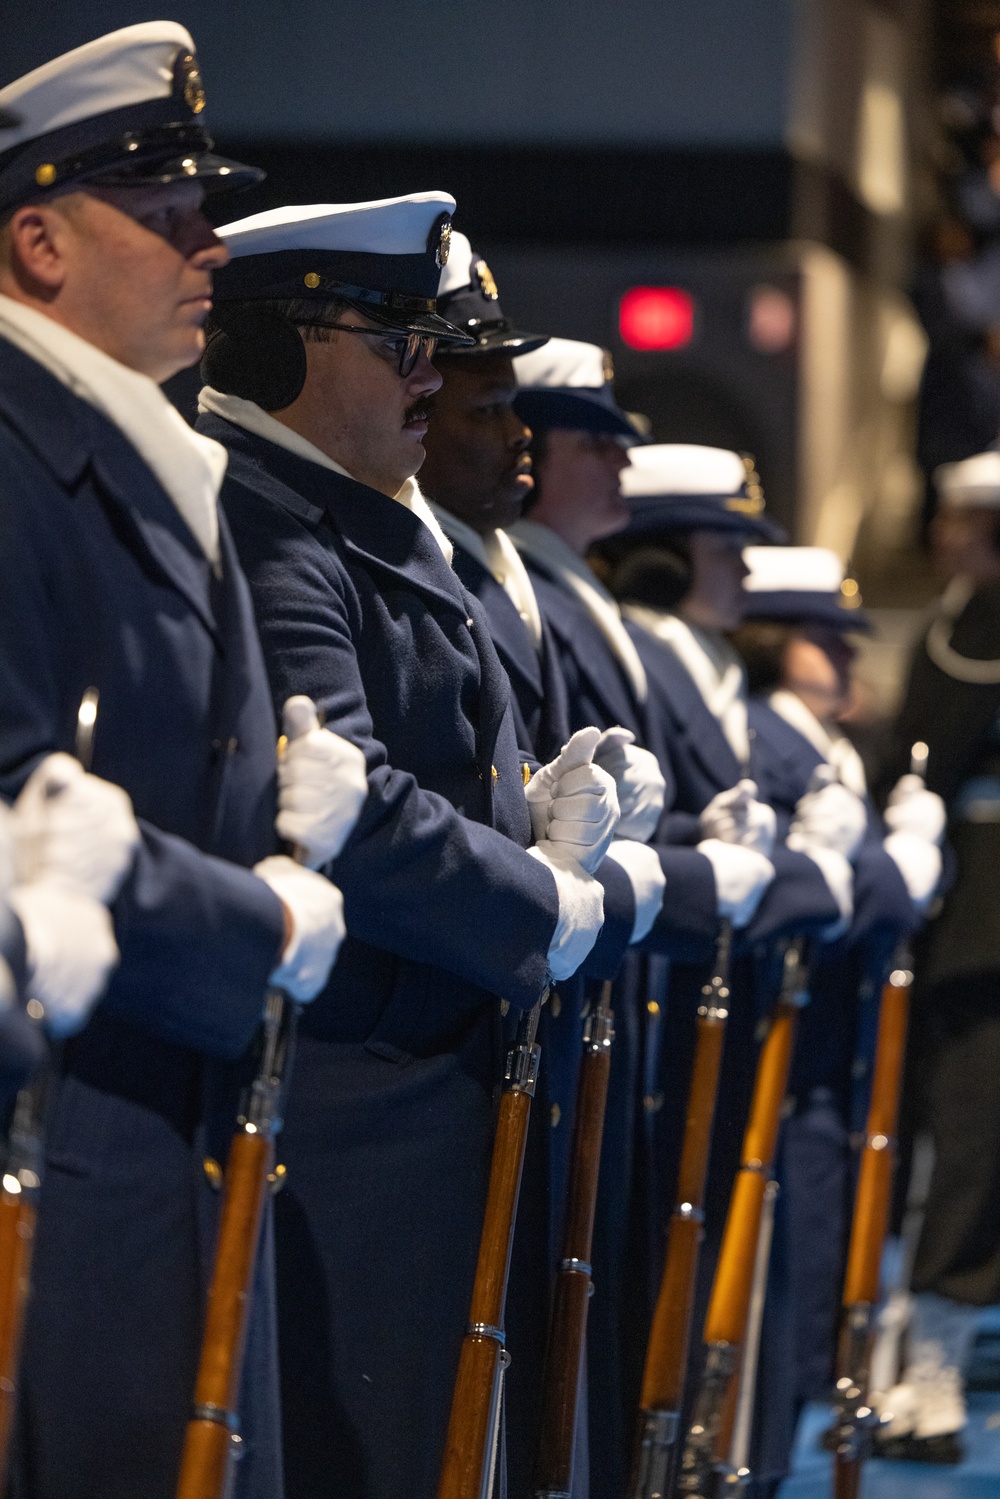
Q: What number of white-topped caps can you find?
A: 7